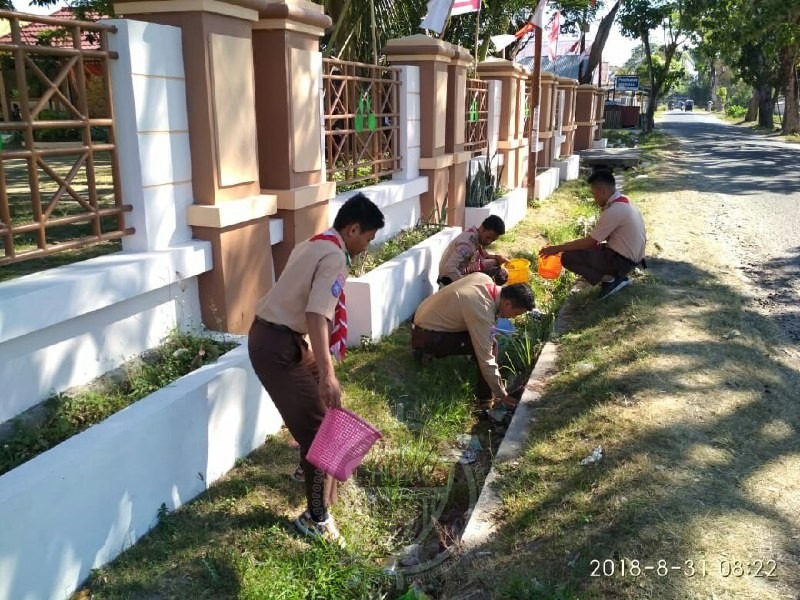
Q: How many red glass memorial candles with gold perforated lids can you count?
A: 0